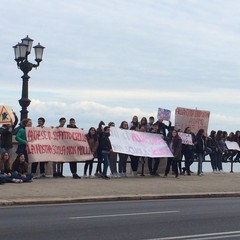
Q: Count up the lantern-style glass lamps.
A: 4